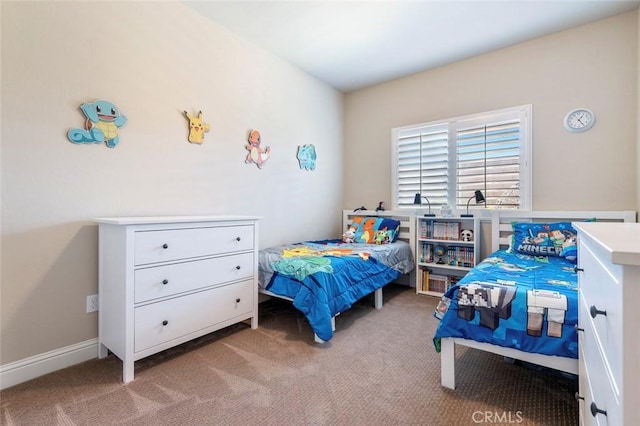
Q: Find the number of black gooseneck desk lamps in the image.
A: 2